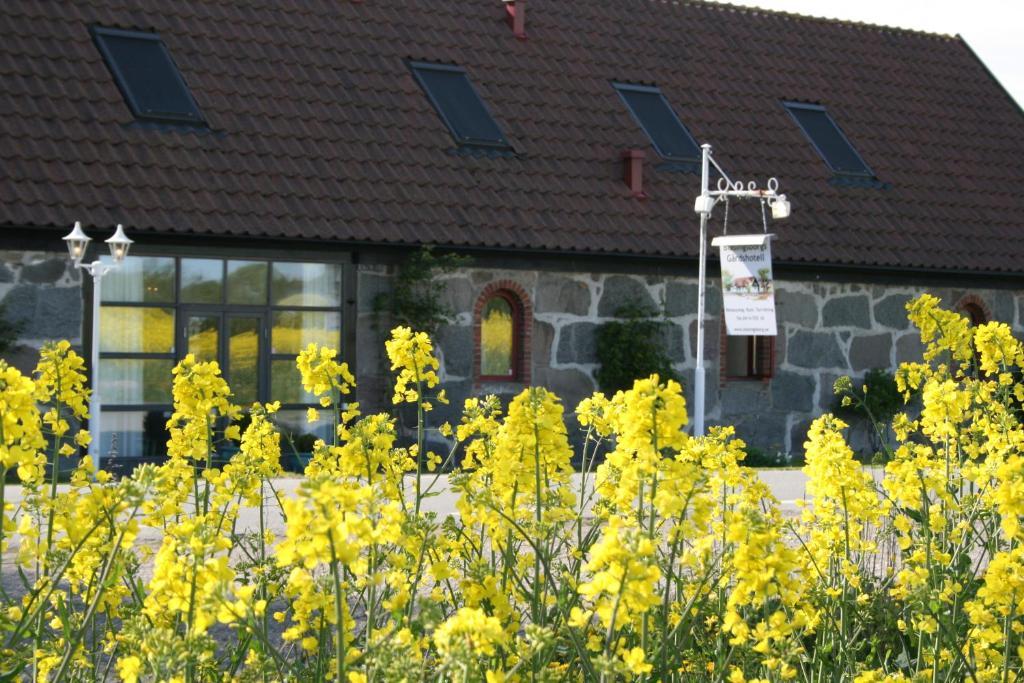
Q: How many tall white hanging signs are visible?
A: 1